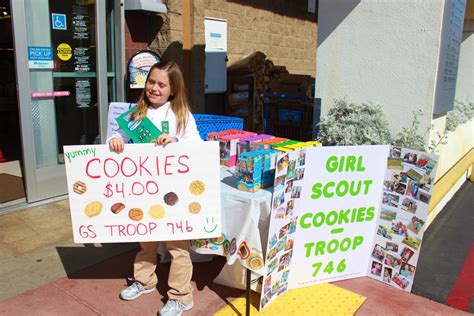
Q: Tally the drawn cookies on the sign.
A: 8